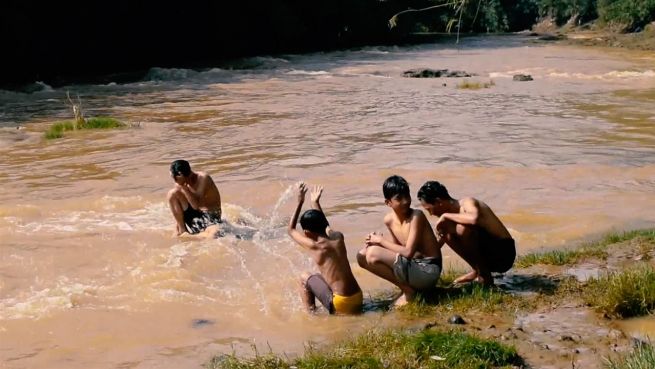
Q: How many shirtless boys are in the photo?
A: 4